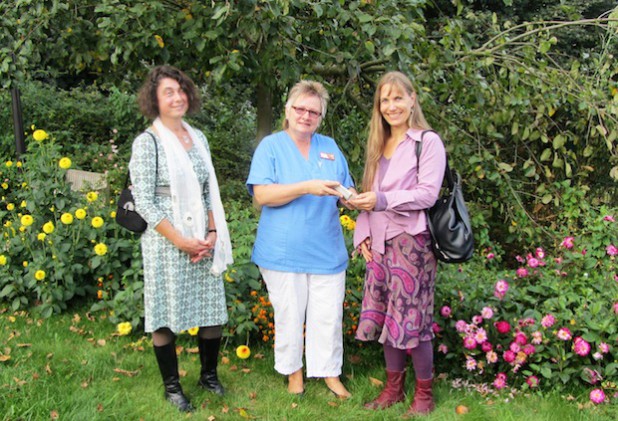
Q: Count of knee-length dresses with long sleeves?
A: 1